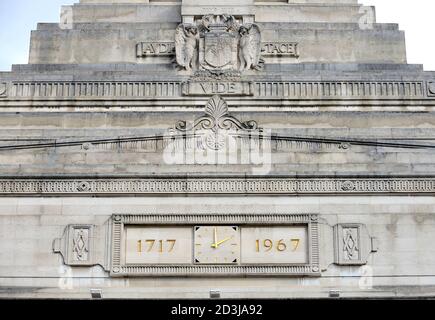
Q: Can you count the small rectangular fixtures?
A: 3